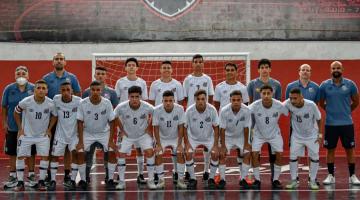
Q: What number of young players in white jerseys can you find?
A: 13